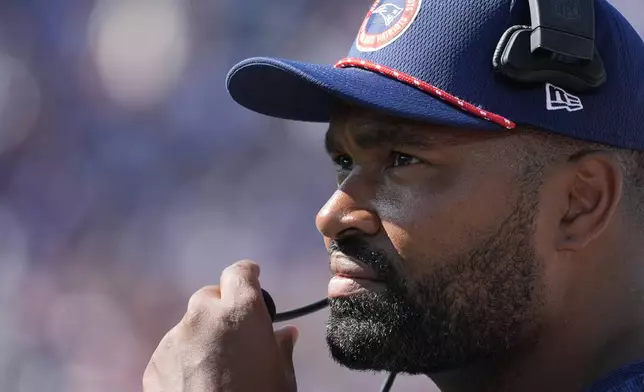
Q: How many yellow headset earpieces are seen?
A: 0